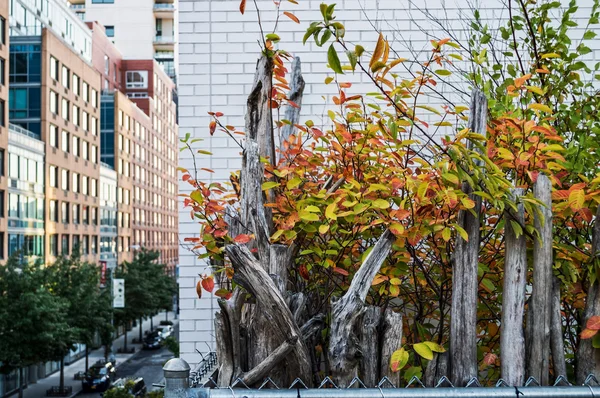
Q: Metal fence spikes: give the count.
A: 14